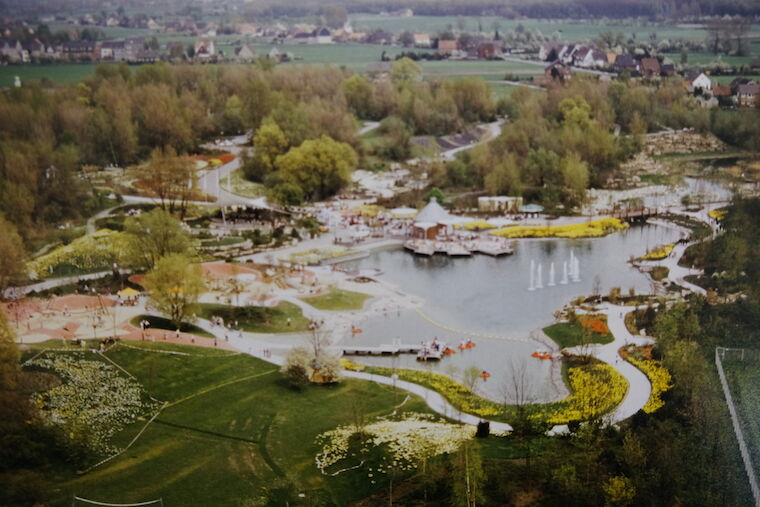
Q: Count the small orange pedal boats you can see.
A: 7